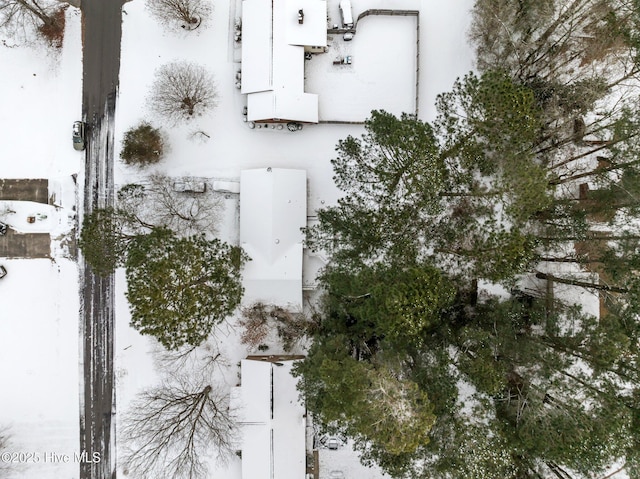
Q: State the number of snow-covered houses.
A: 3